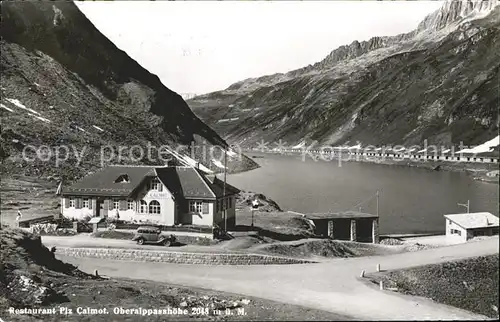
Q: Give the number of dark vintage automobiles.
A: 1